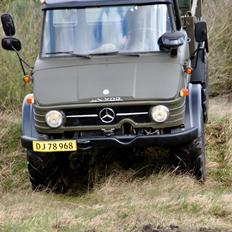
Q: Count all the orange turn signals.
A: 4